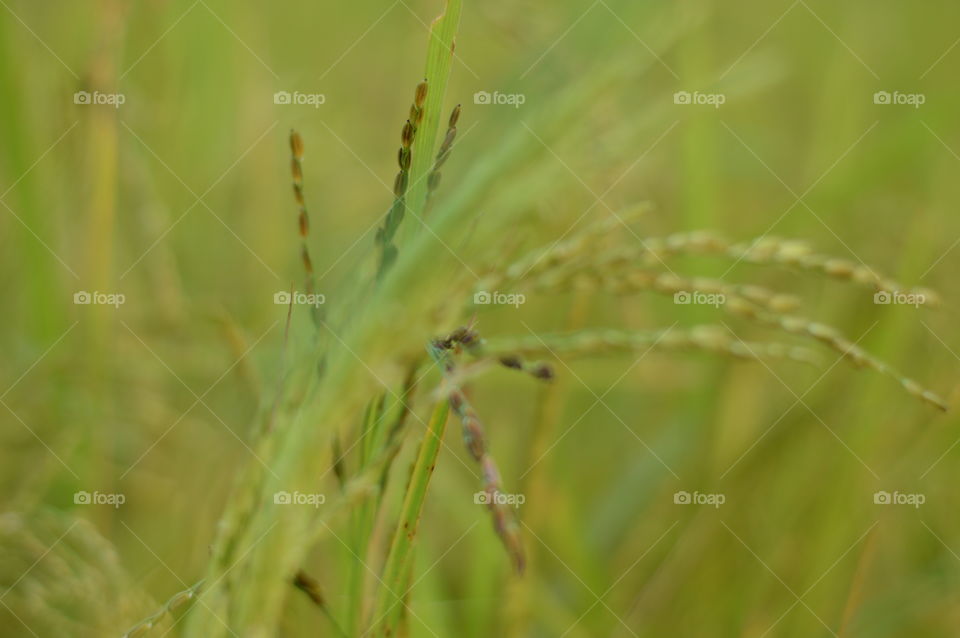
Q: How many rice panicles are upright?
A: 3